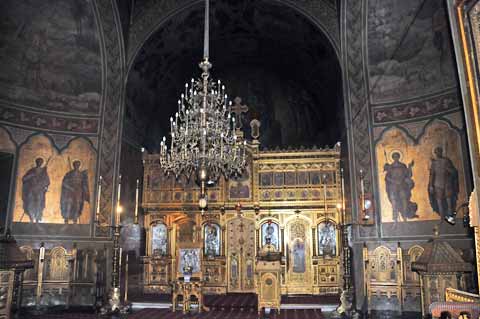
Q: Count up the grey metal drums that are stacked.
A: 0